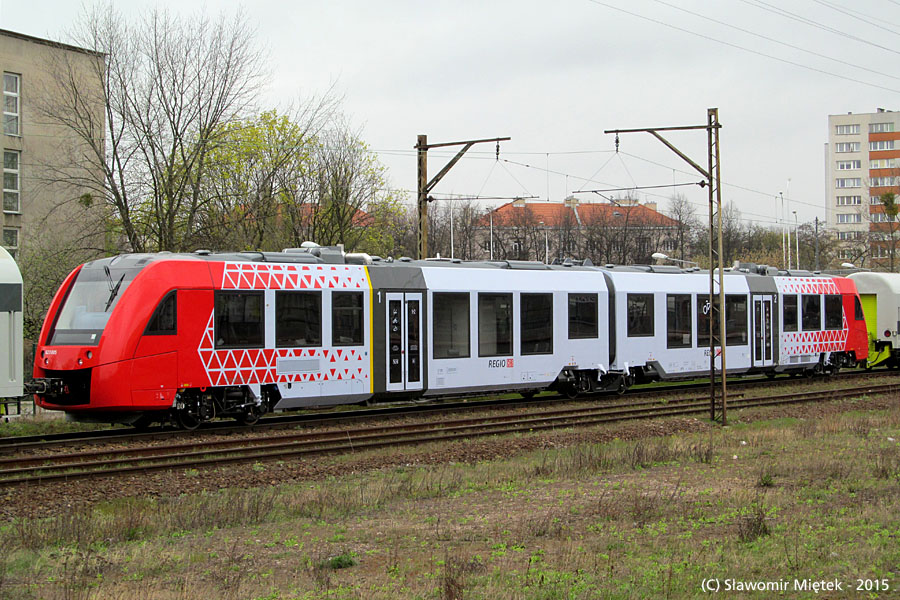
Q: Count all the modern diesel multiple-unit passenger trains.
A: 1